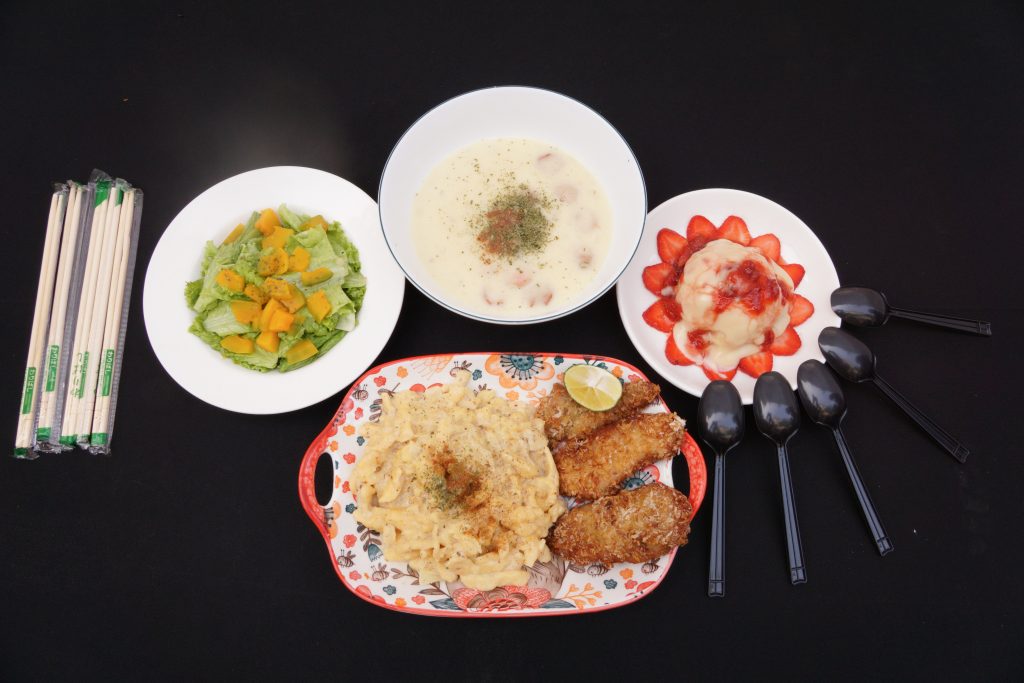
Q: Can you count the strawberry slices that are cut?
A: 12